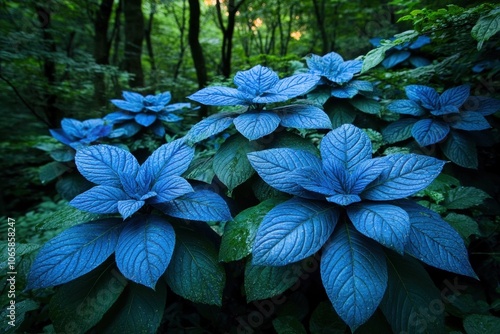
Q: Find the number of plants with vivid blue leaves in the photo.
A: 8